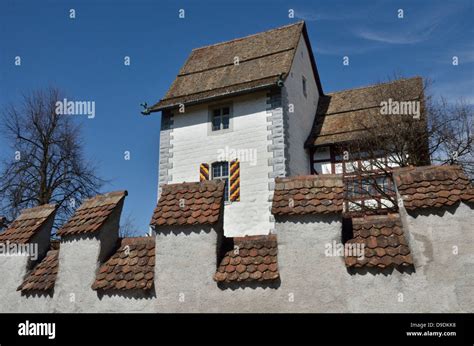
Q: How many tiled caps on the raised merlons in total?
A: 5